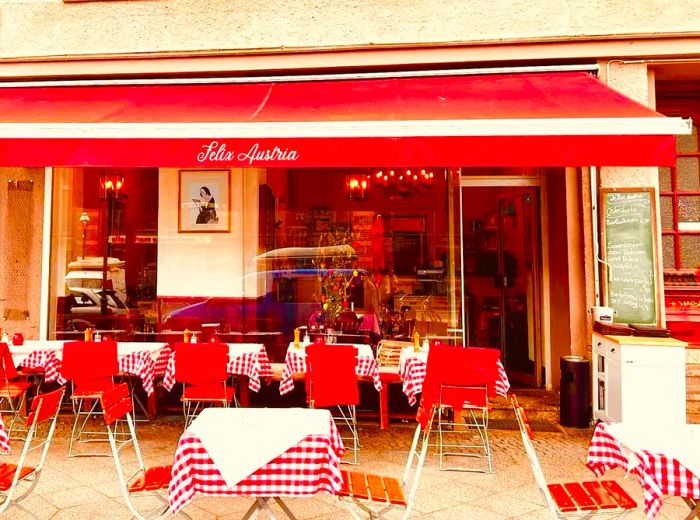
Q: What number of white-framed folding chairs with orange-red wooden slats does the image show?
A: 4